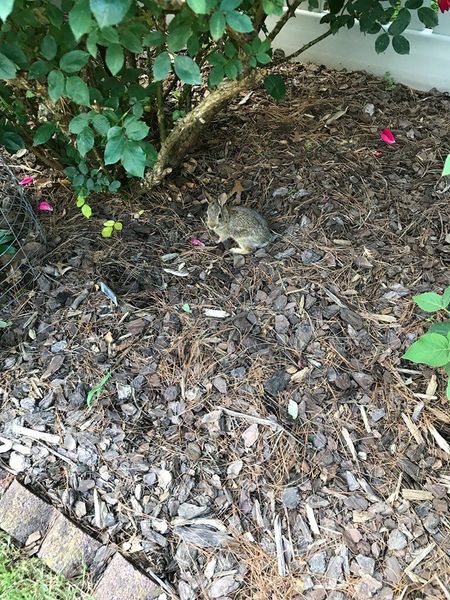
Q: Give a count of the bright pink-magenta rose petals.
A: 4